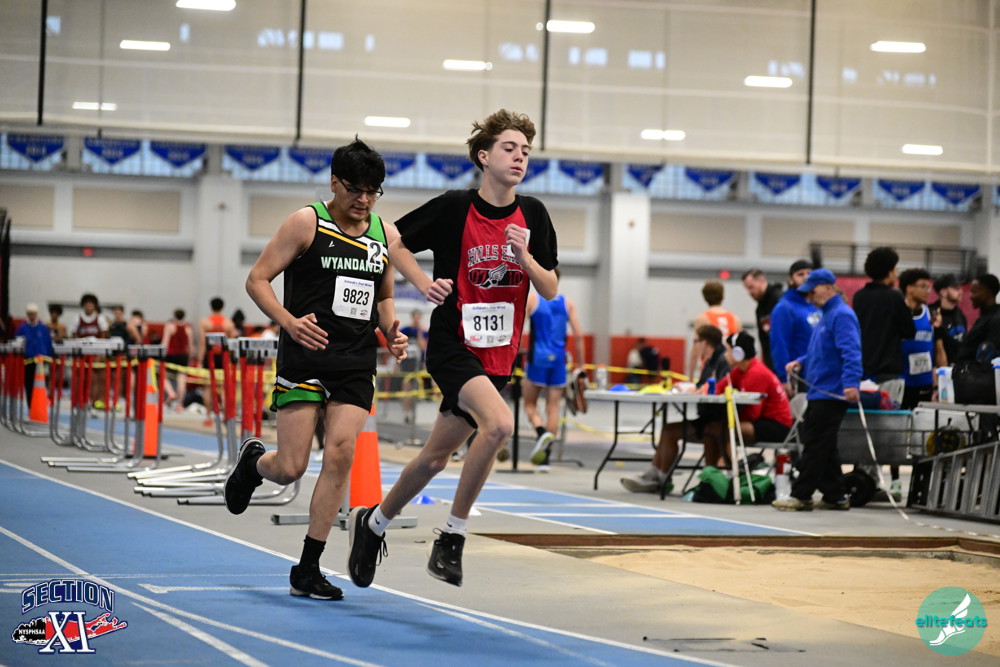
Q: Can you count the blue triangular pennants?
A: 15